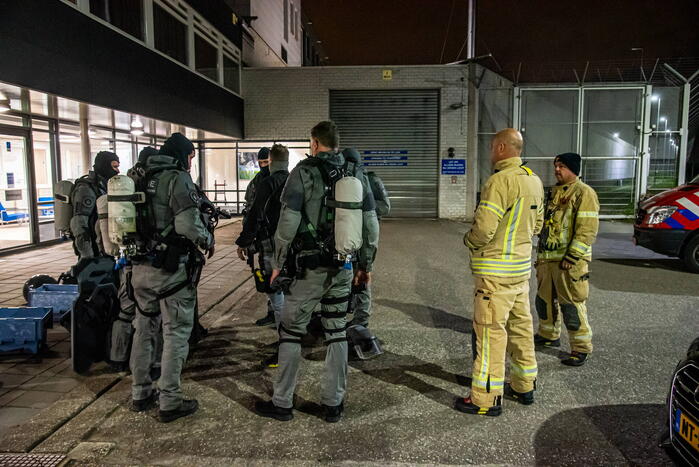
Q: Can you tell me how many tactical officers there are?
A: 7